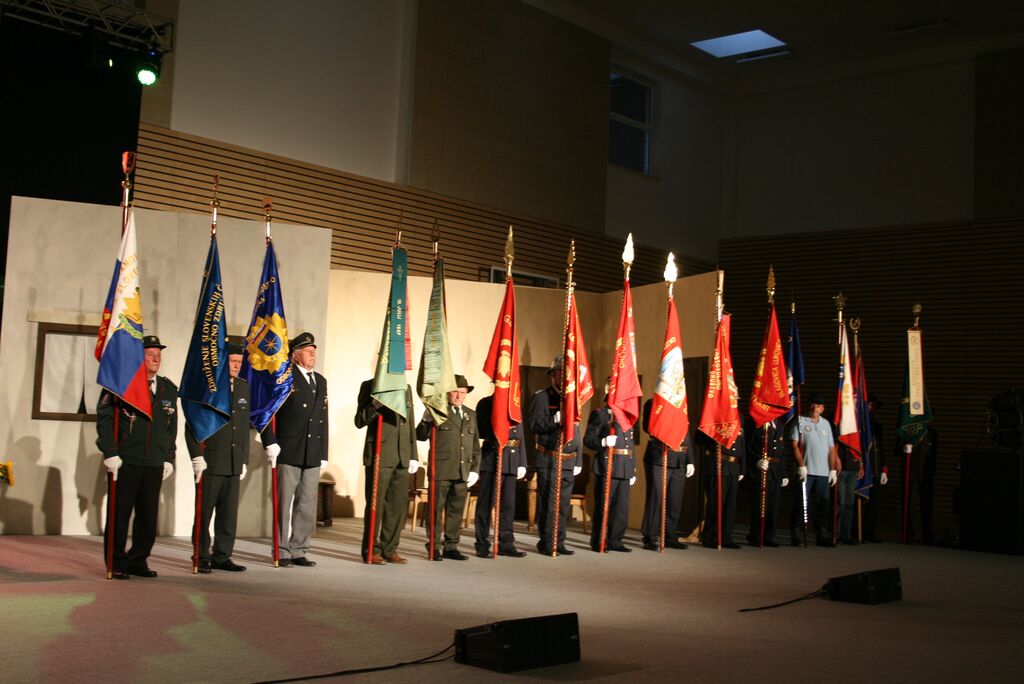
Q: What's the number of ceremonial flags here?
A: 15